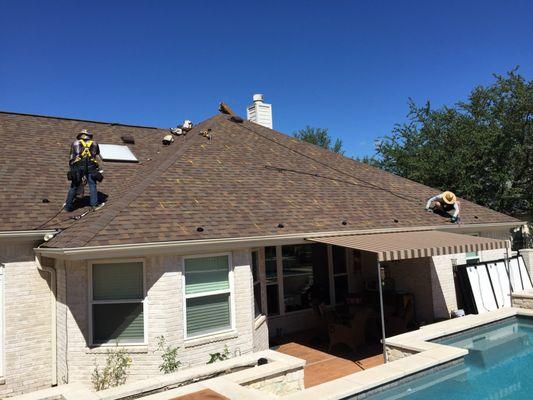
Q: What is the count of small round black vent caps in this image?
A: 6